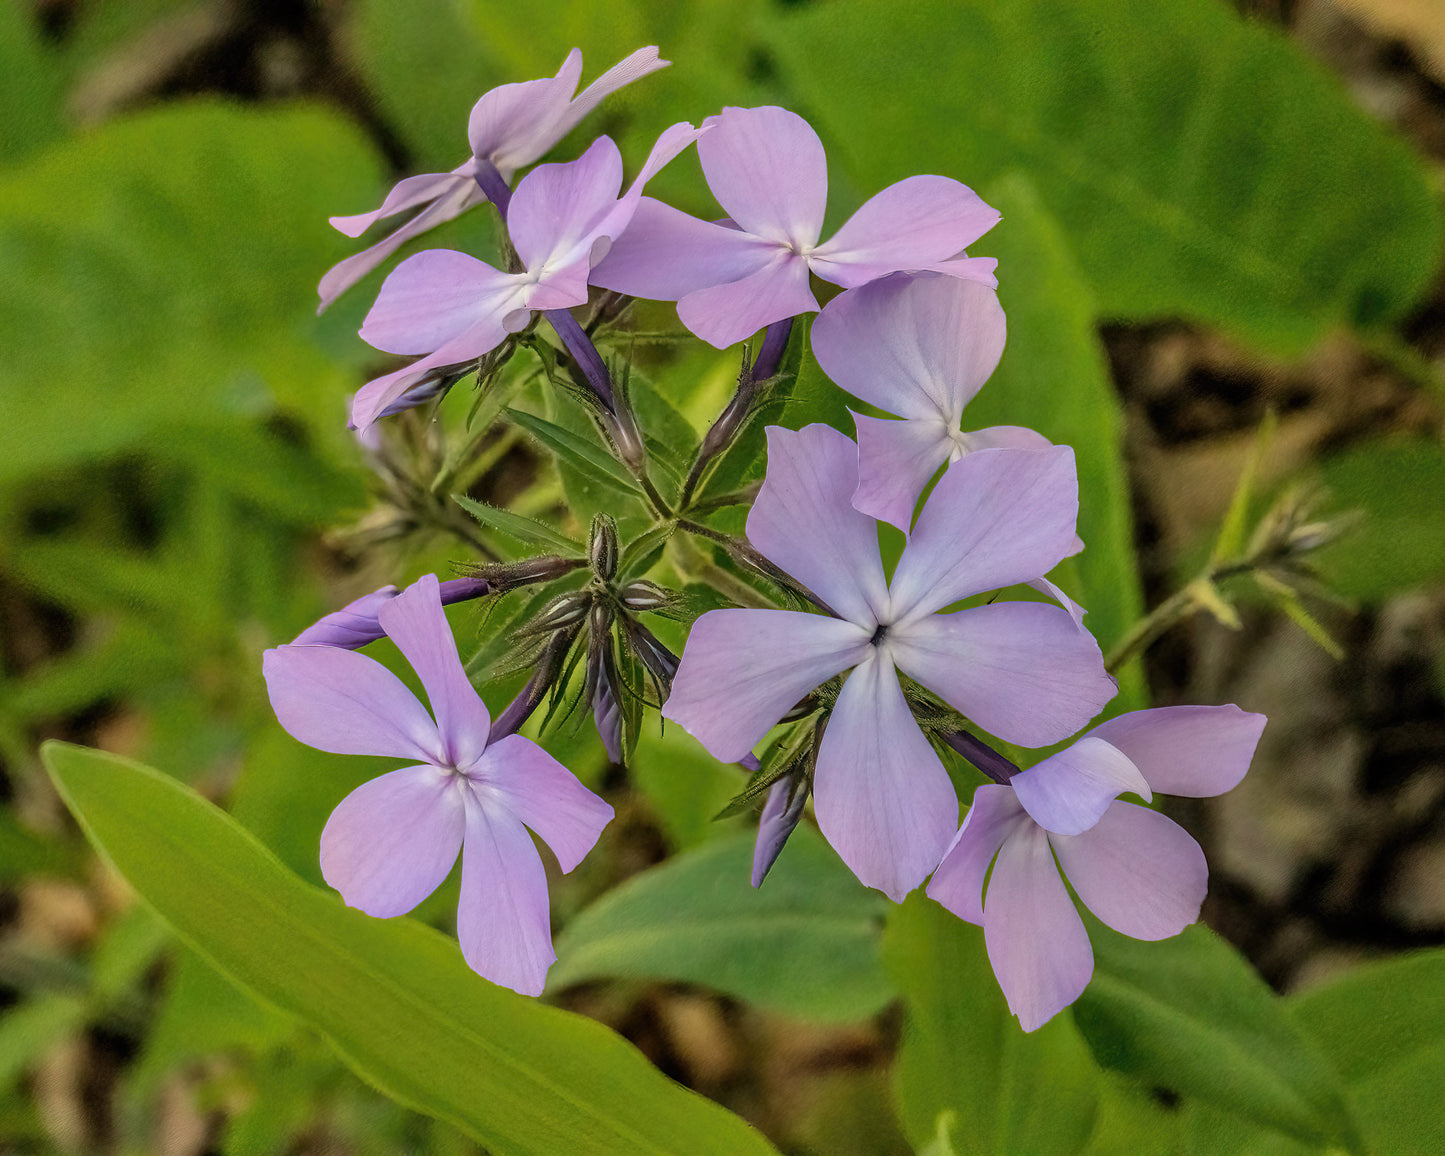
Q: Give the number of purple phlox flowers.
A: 7